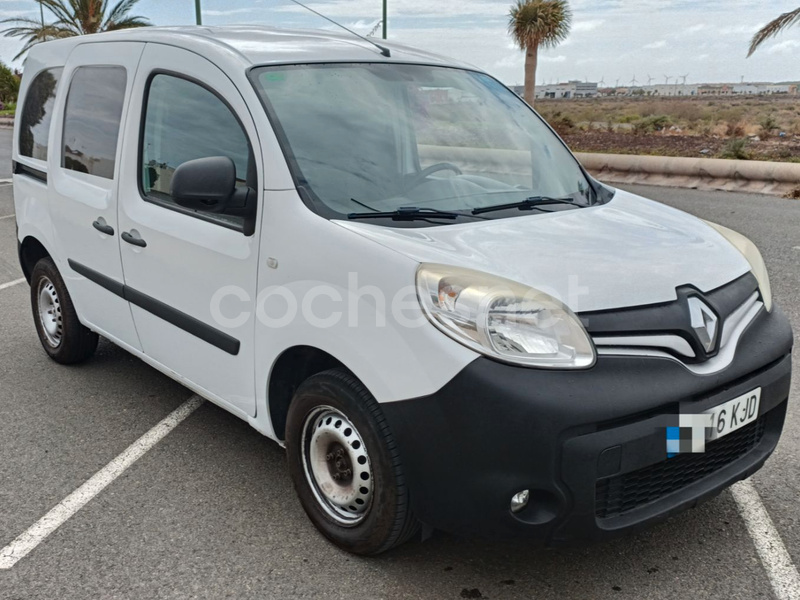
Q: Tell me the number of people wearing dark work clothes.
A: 0